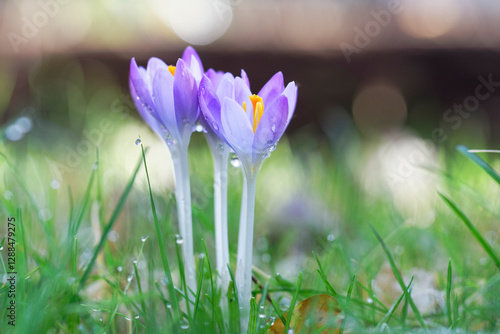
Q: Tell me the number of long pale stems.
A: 3